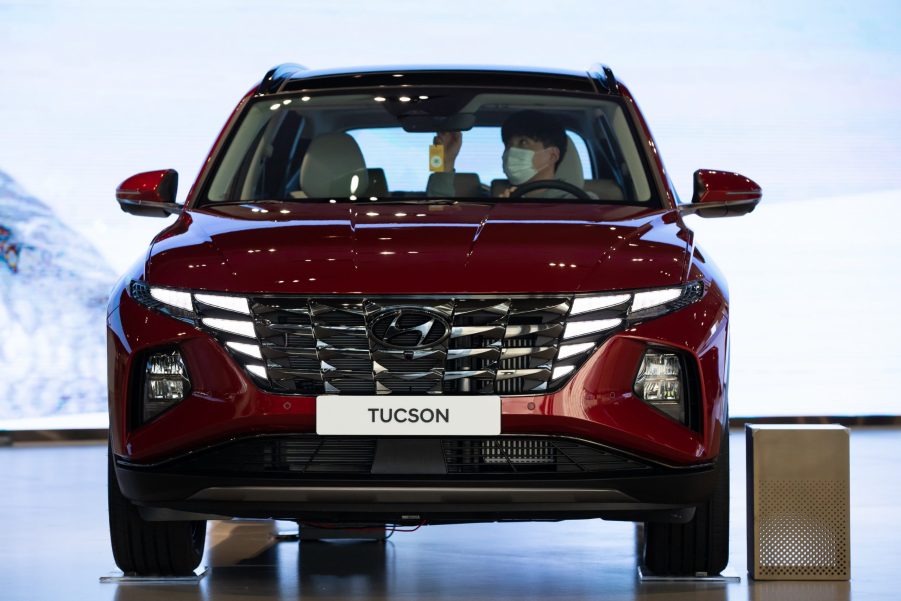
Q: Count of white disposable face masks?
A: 1